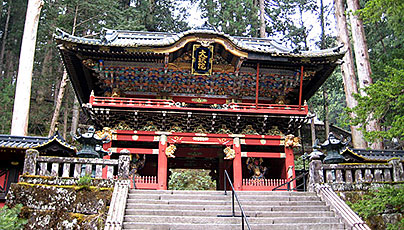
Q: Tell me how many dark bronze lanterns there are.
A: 2